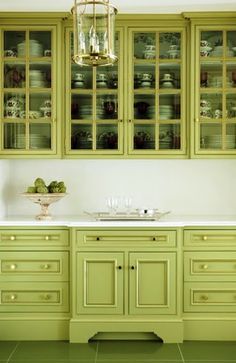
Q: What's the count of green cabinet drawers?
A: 7